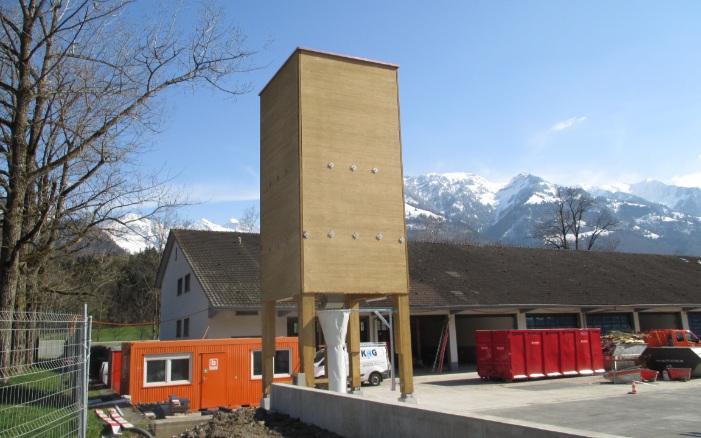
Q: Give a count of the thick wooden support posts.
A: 4